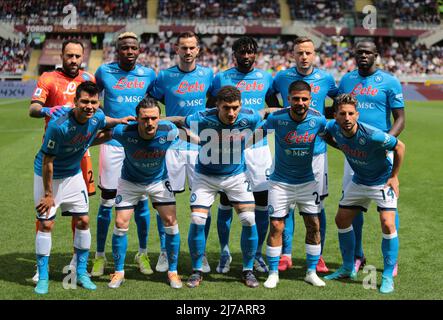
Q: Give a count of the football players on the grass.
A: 11